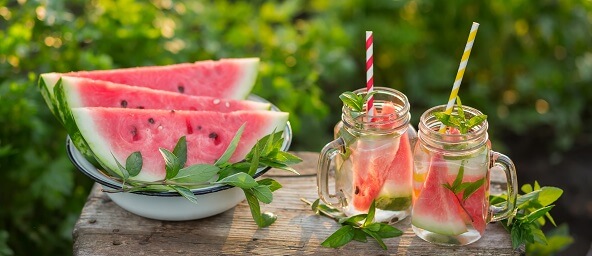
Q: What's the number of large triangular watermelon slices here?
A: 3